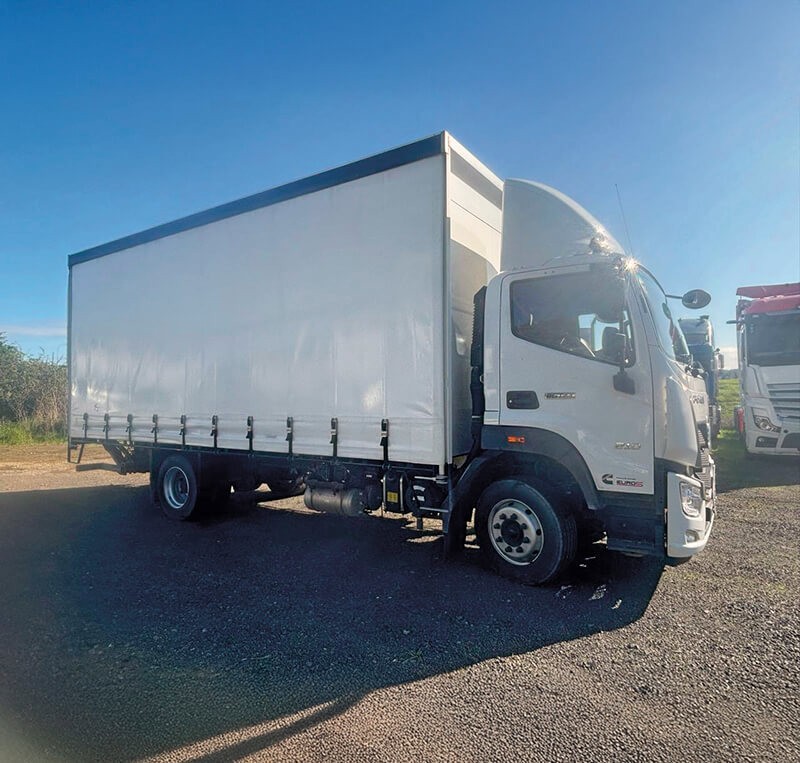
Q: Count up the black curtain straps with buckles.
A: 10